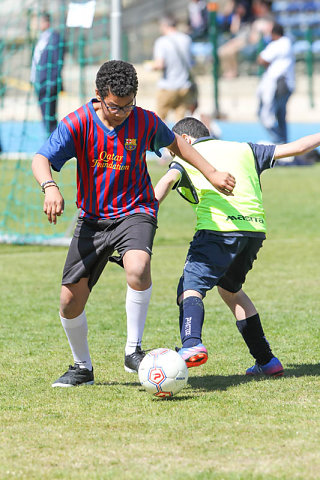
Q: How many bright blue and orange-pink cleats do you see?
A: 2